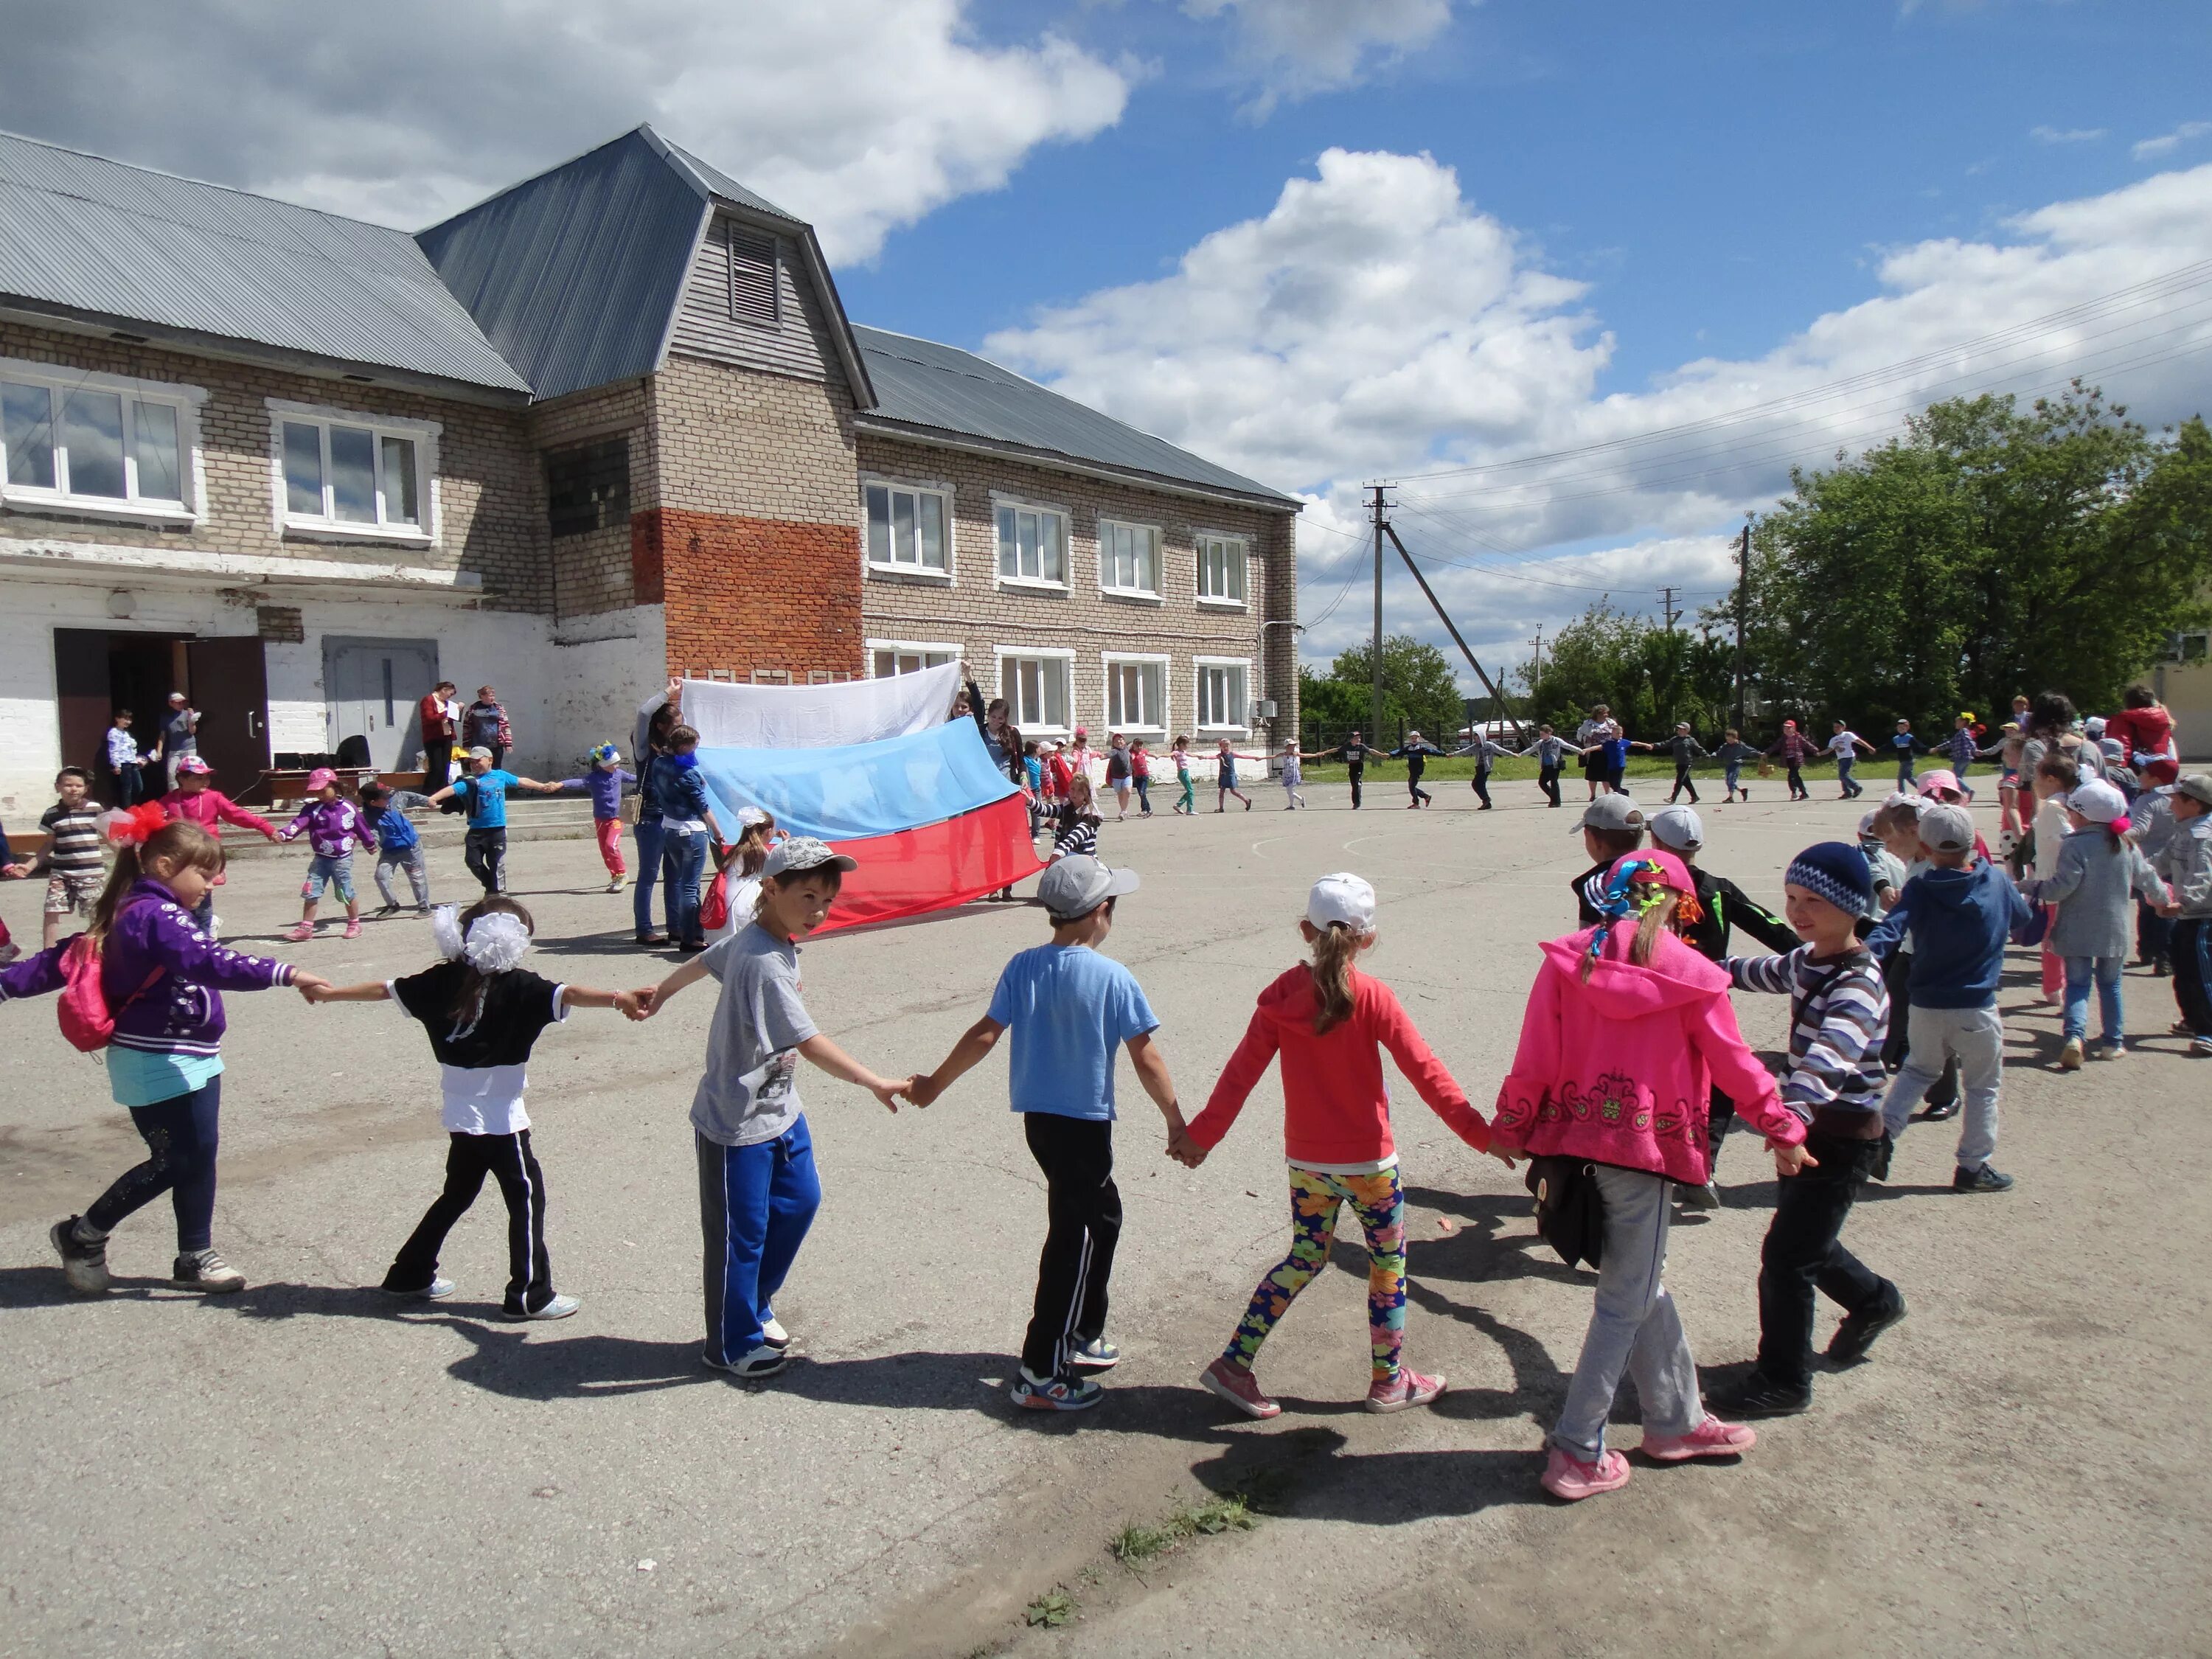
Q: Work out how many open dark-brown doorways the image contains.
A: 1